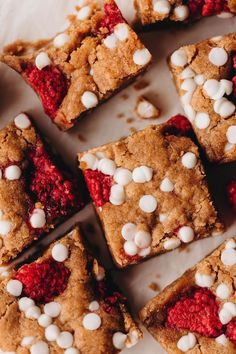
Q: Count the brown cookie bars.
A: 7